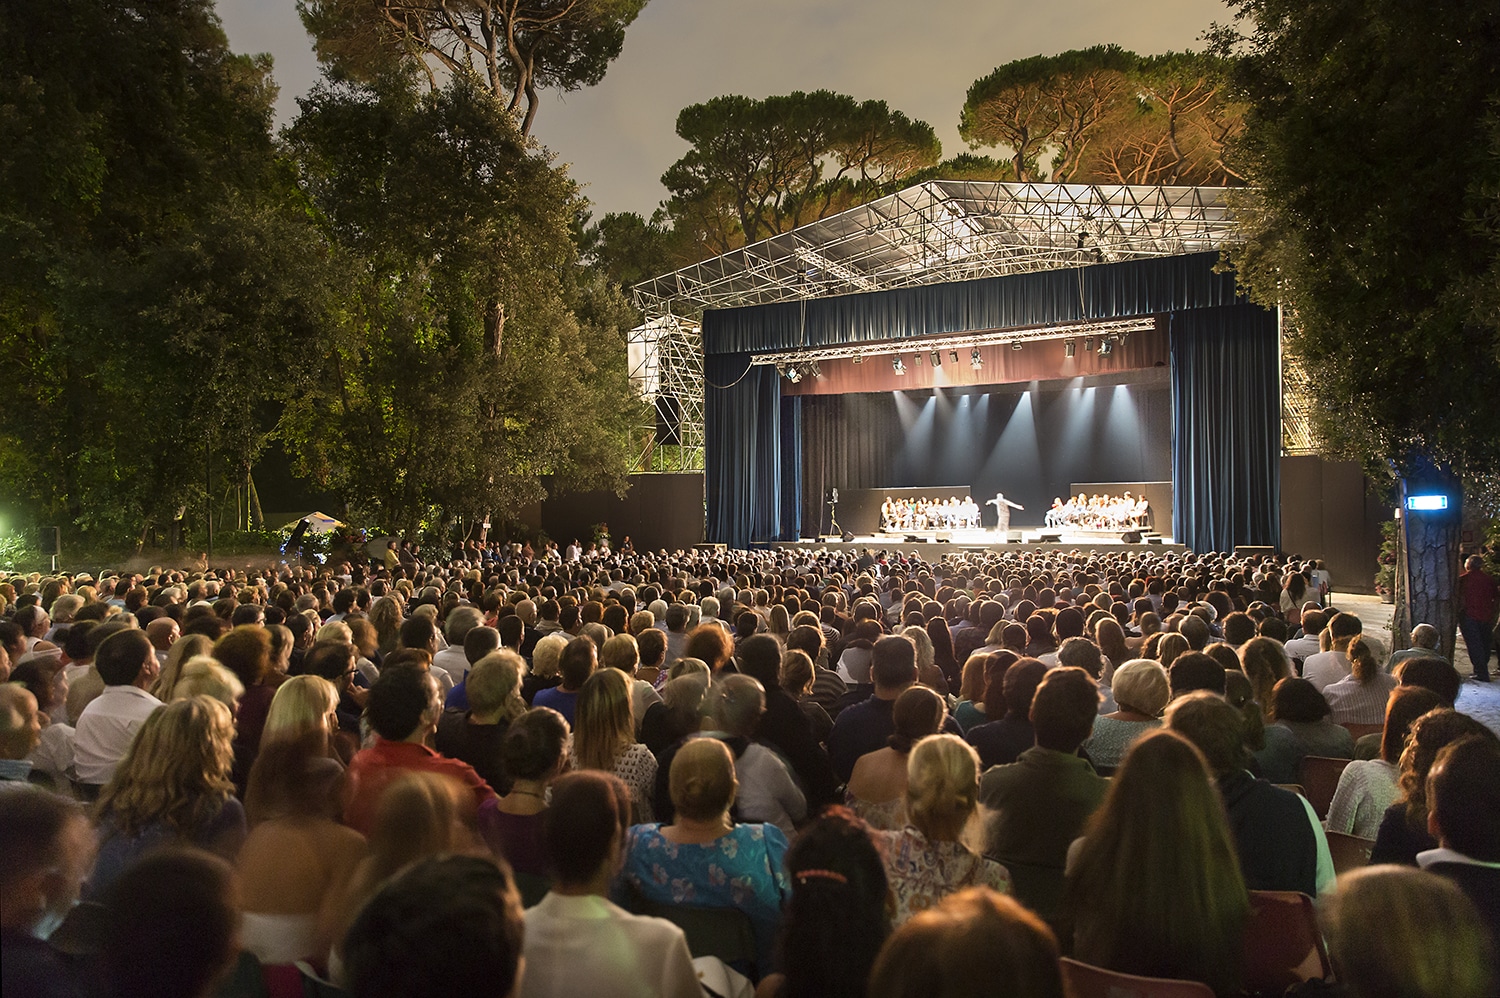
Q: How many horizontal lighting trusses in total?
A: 1